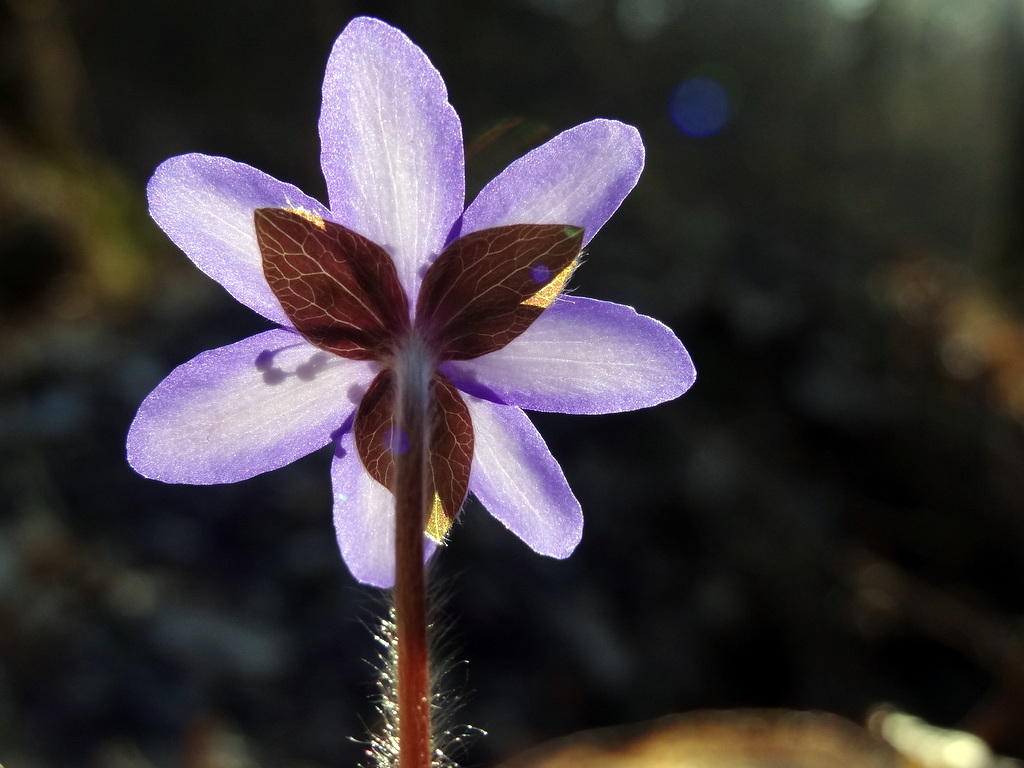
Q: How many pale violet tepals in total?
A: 7